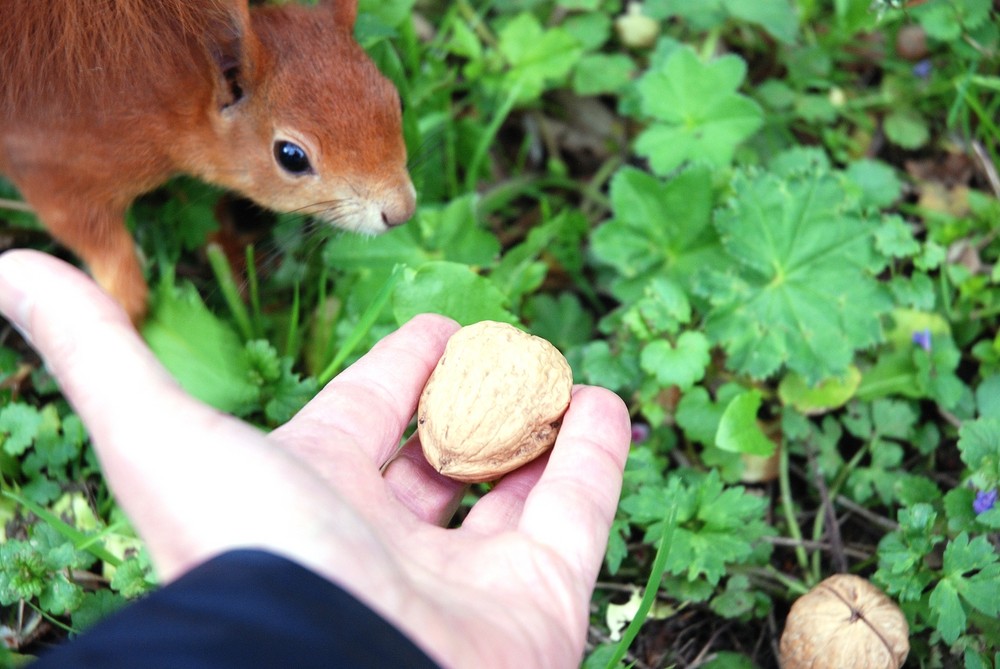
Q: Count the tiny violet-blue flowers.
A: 3